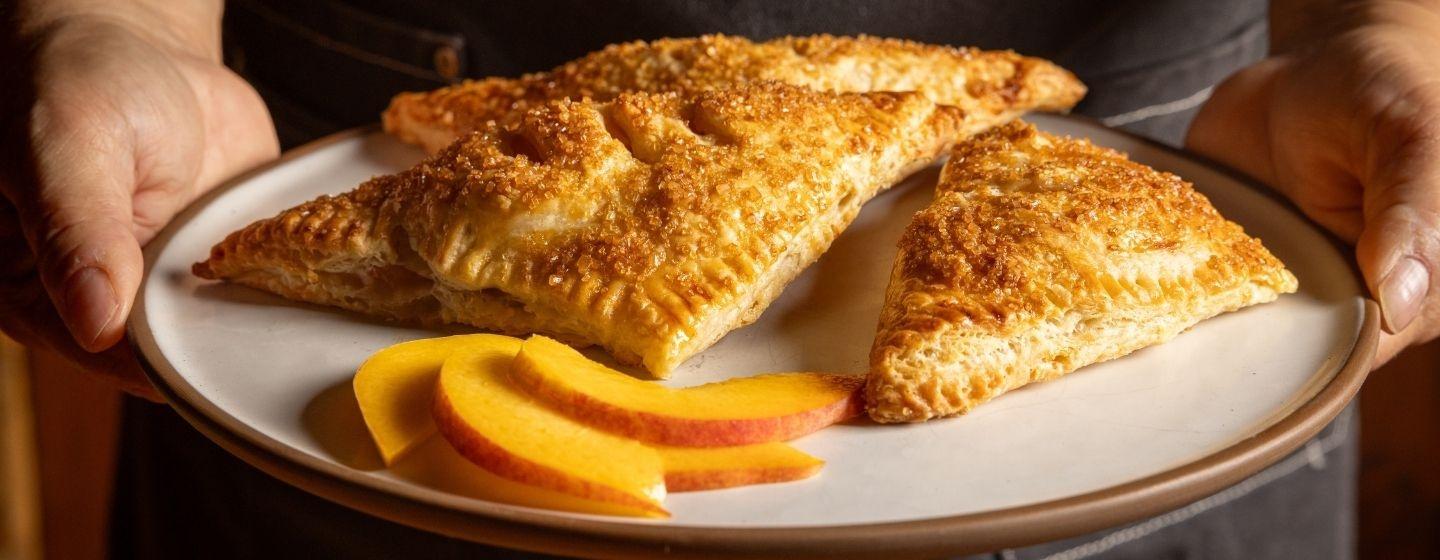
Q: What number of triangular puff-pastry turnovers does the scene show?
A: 3